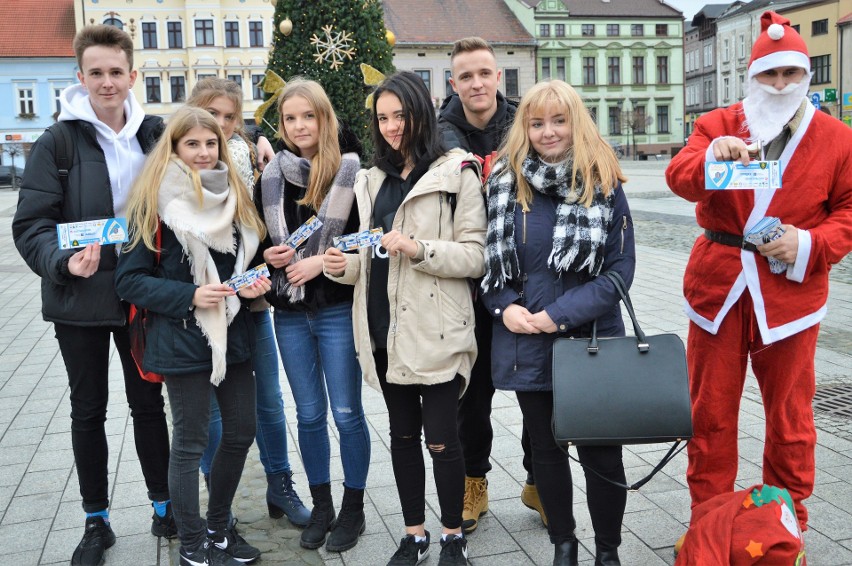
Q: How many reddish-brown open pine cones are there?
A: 0